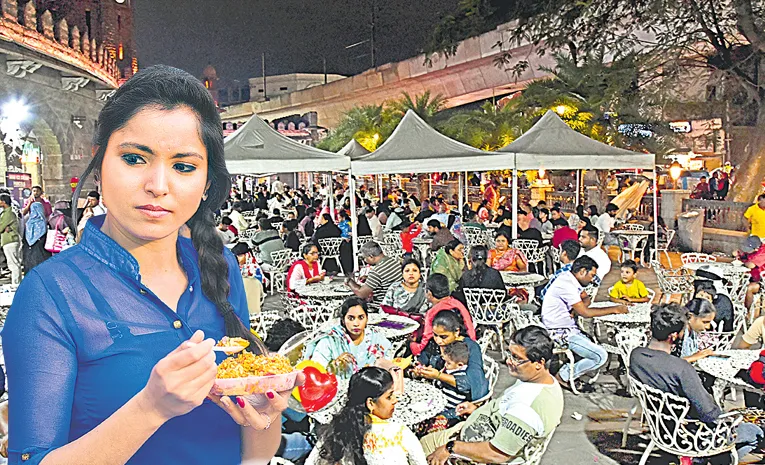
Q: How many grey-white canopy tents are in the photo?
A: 4